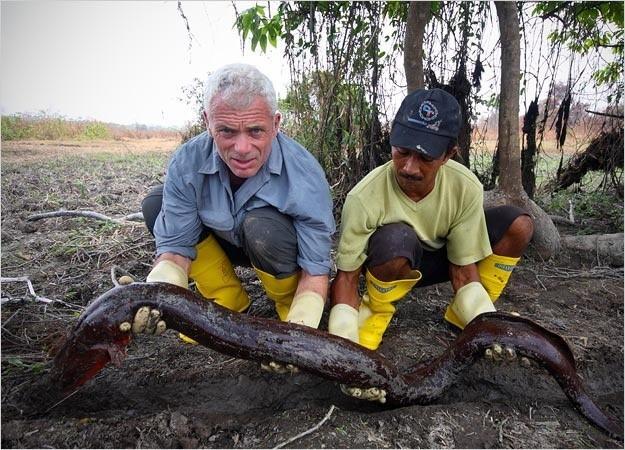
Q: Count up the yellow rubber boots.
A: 4